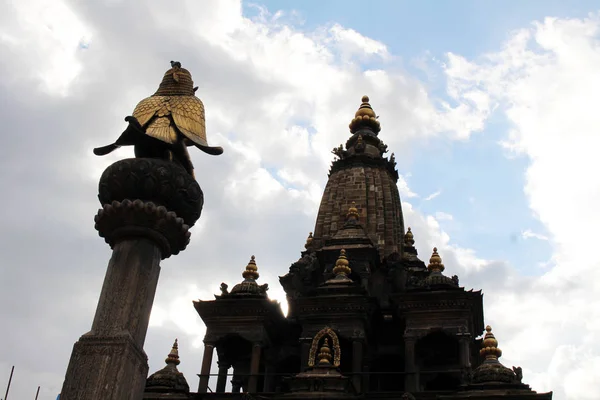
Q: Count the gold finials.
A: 10